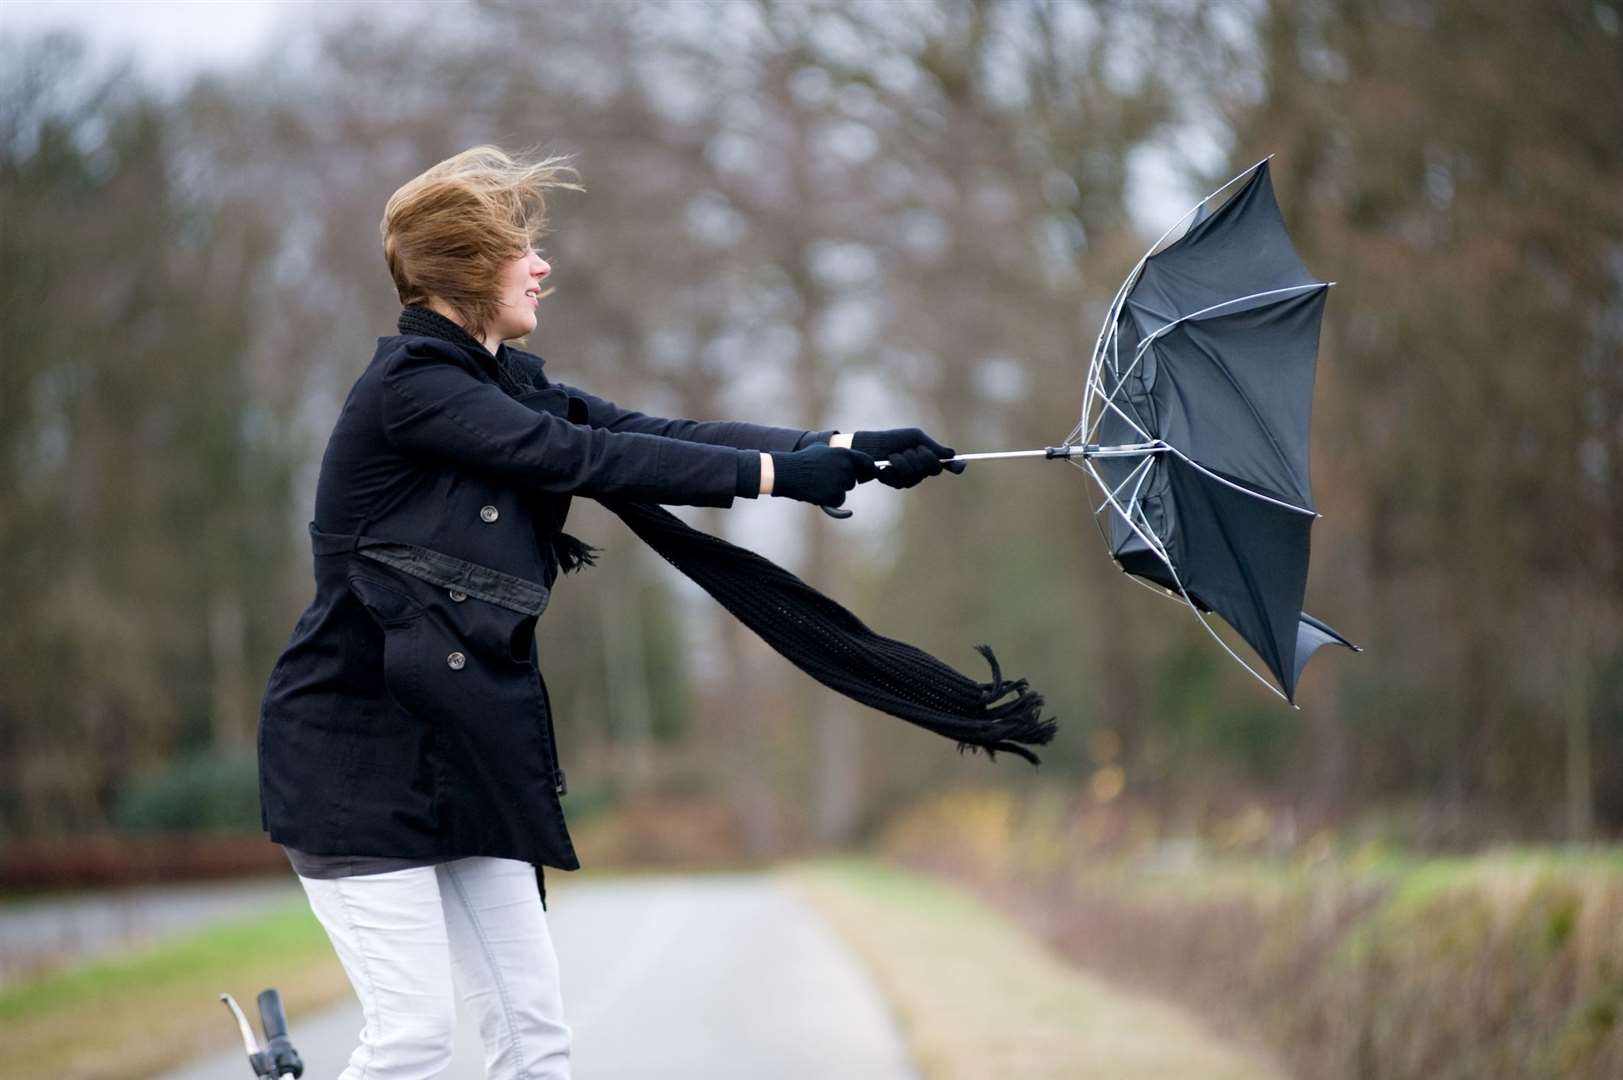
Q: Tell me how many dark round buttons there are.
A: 3